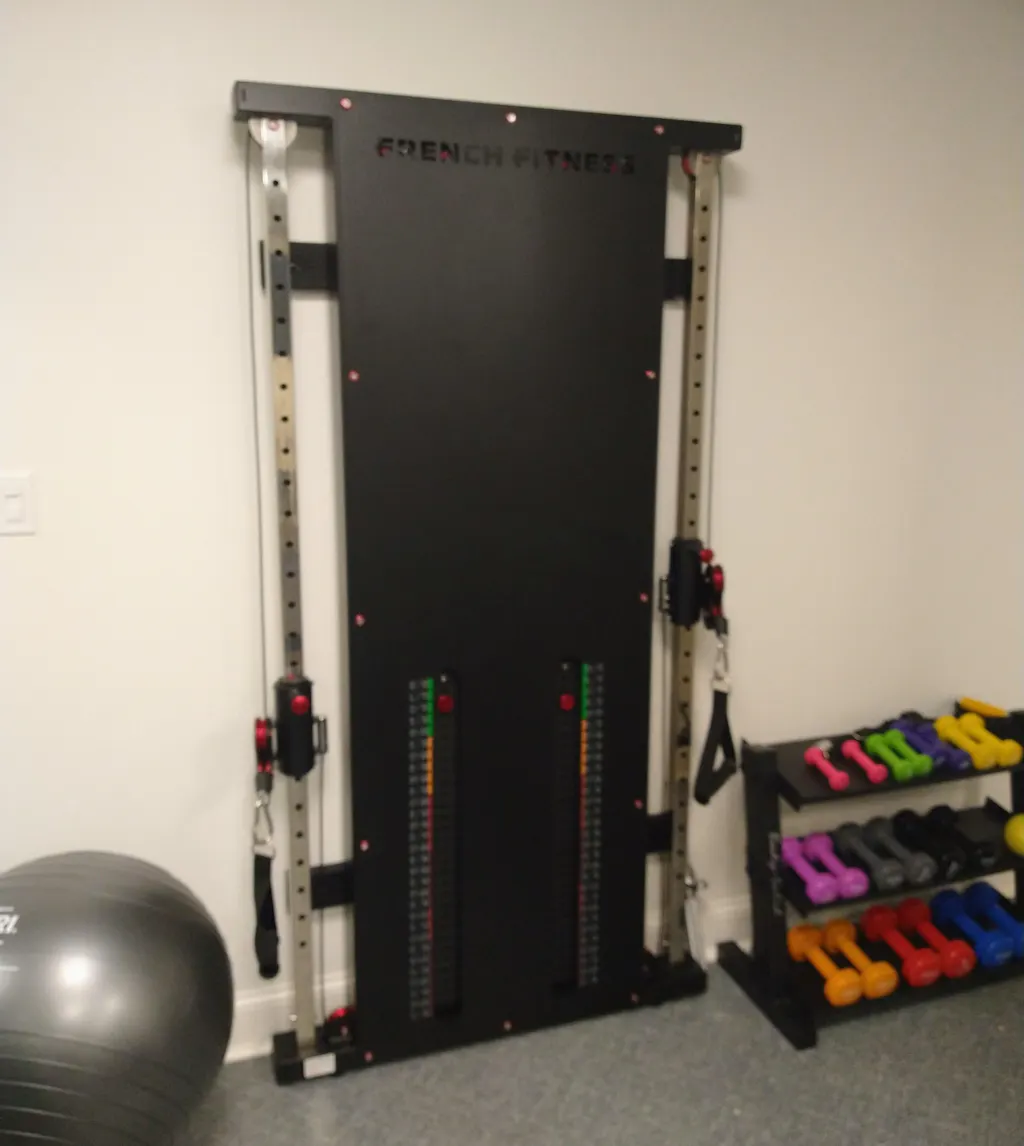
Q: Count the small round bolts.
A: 12